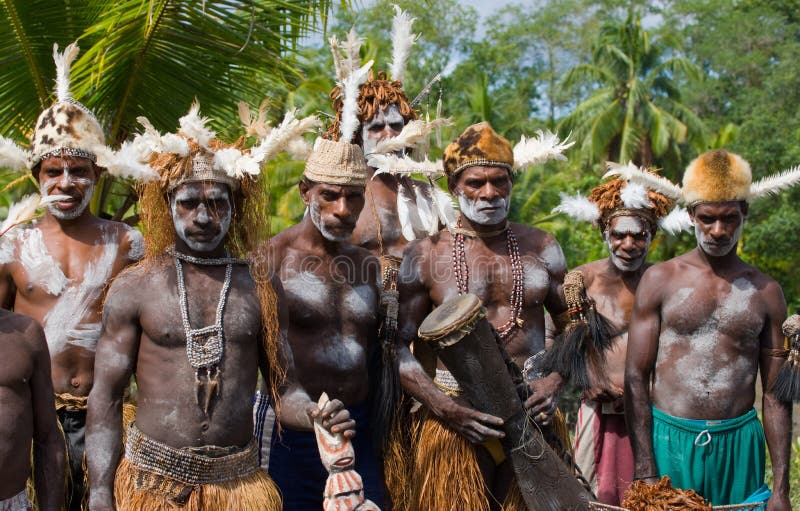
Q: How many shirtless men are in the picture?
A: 8